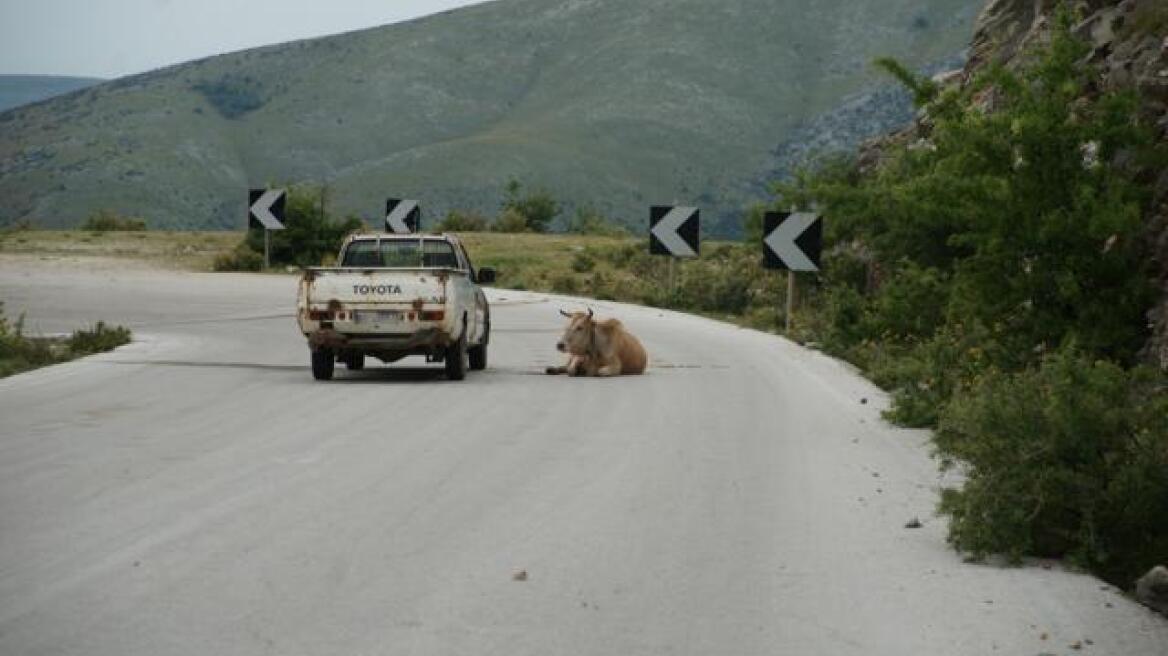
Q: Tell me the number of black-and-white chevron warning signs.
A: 4